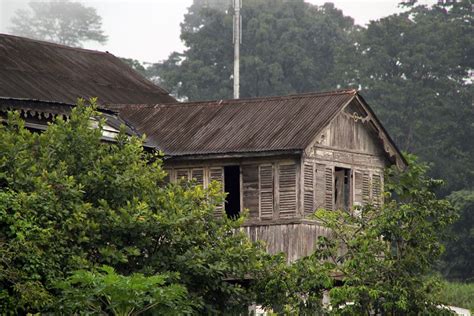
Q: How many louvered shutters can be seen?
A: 9